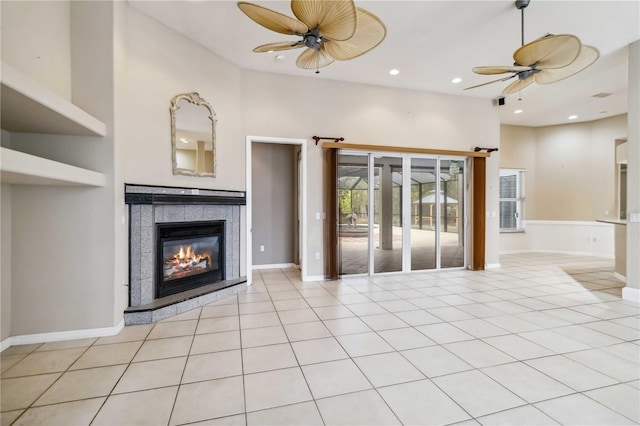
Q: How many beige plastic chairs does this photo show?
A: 0